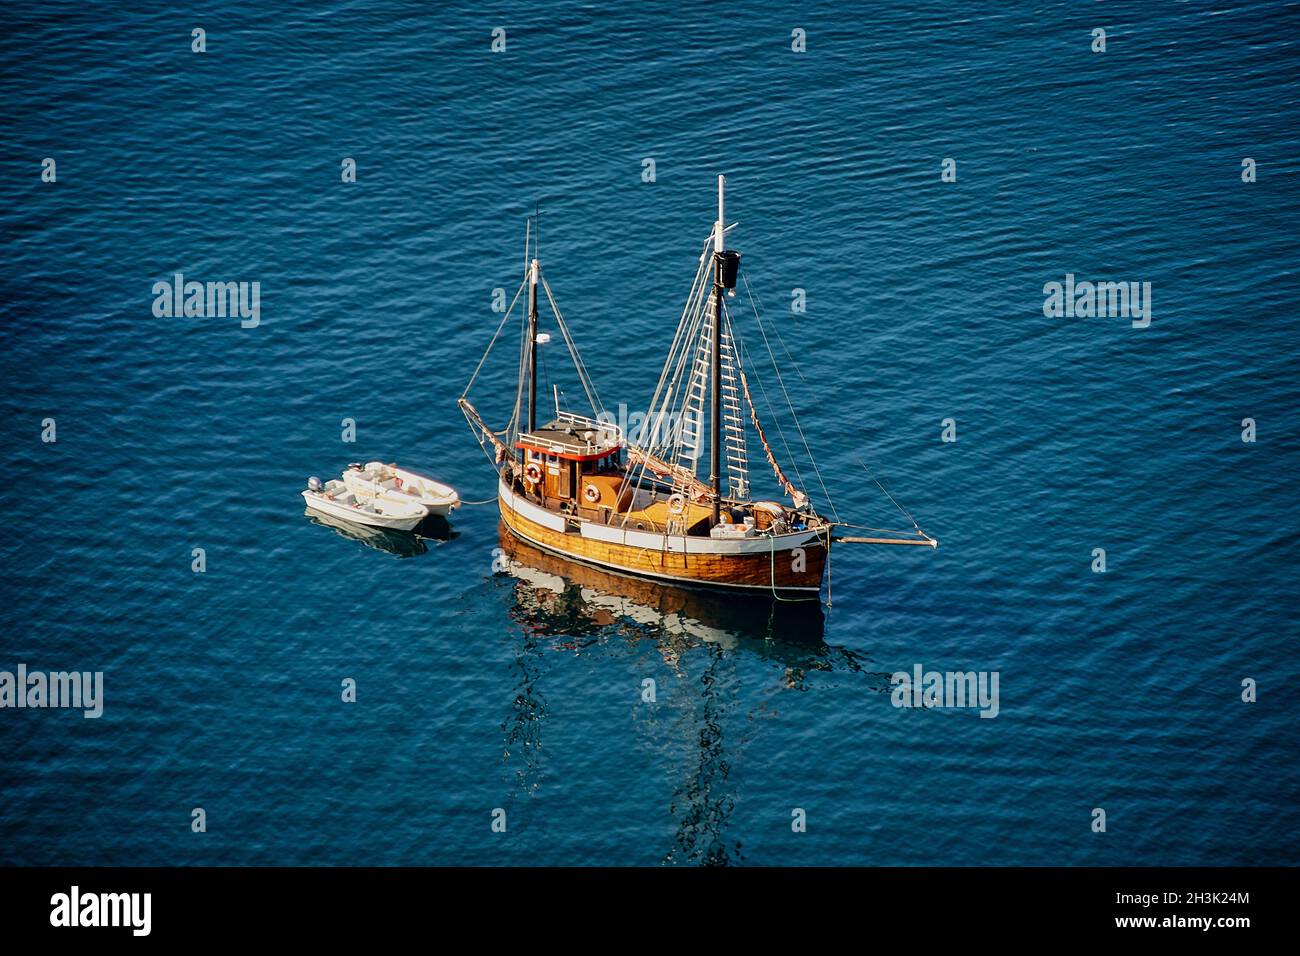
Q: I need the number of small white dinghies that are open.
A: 2